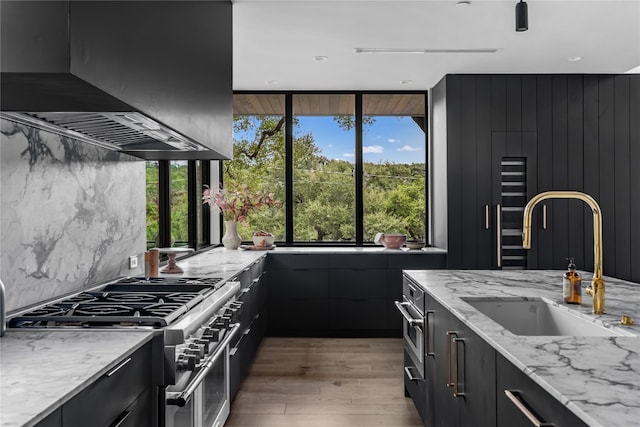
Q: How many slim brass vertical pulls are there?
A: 6